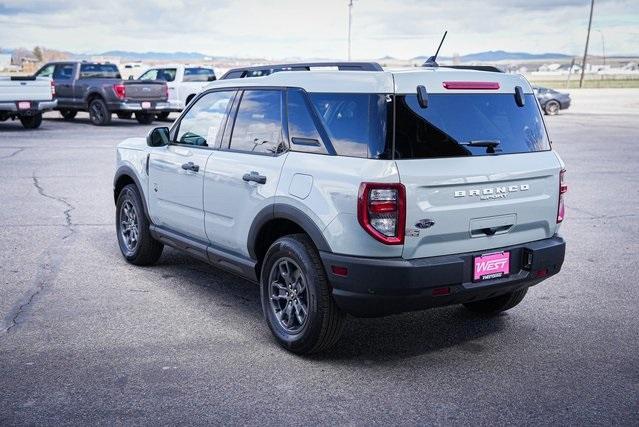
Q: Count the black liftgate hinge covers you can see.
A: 2